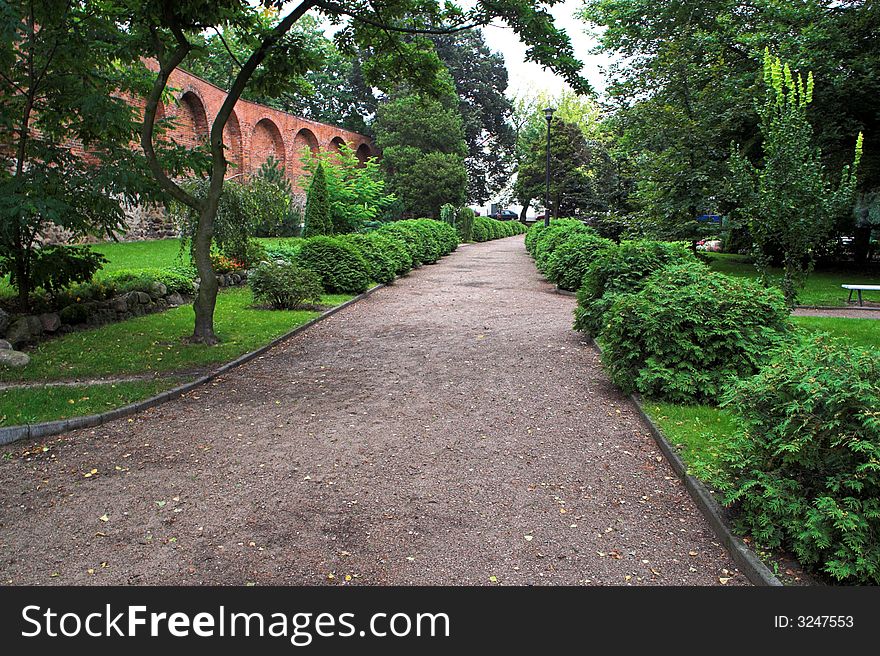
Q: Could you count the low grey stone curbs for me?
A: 2